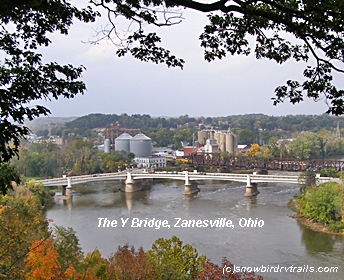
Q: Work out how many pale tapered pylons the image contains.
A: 4